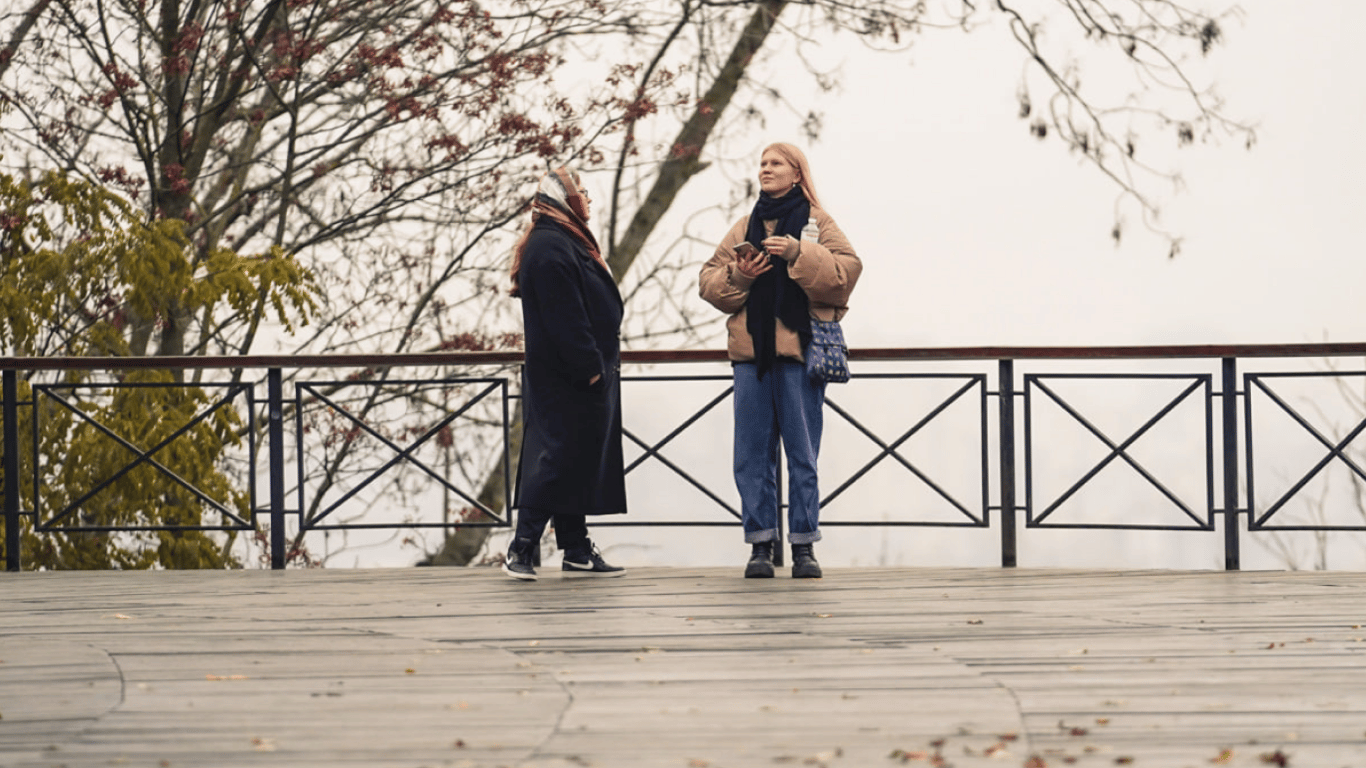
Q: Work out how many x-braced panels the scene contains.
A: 6